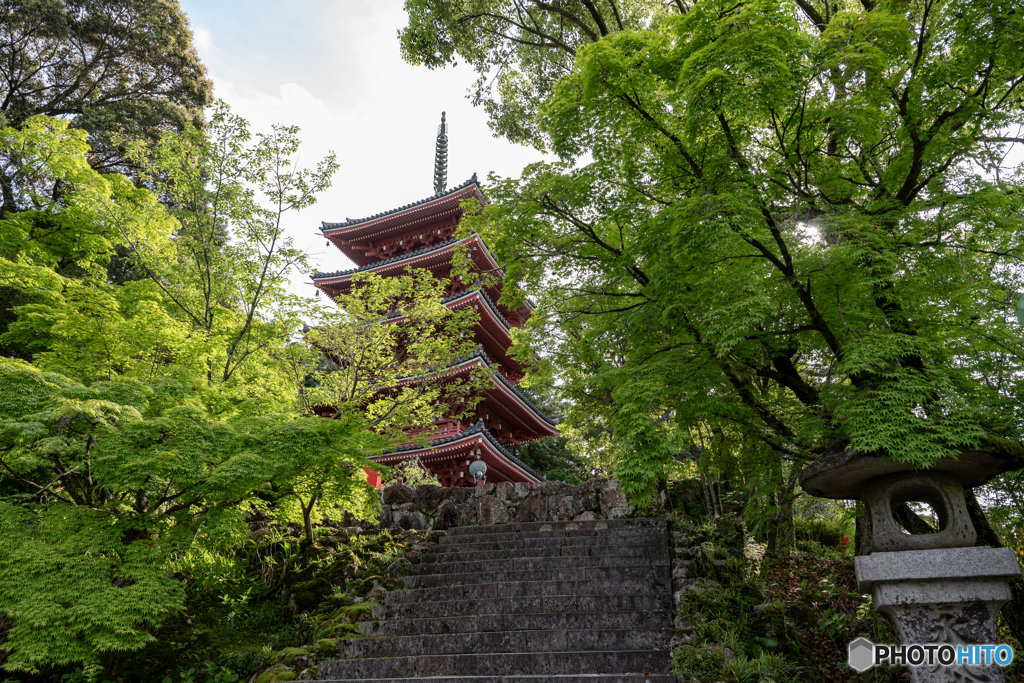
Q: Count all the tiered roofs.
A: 5